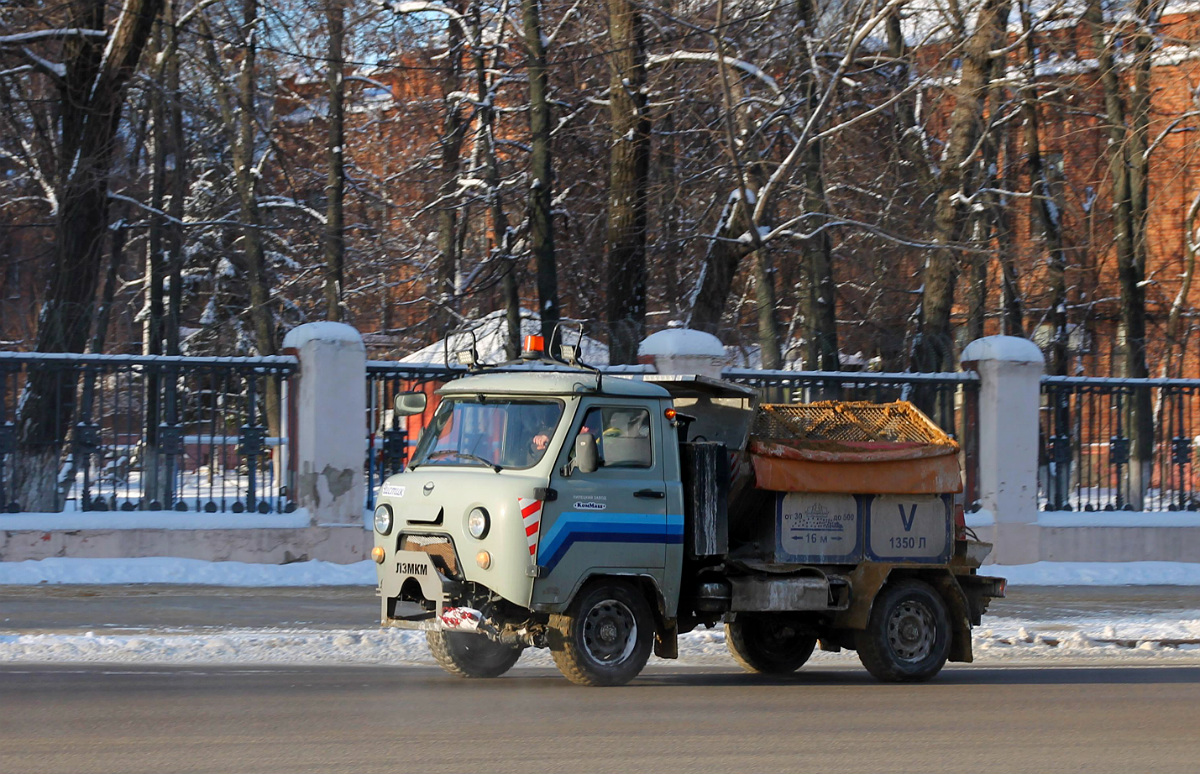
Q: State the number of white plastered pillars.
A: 3